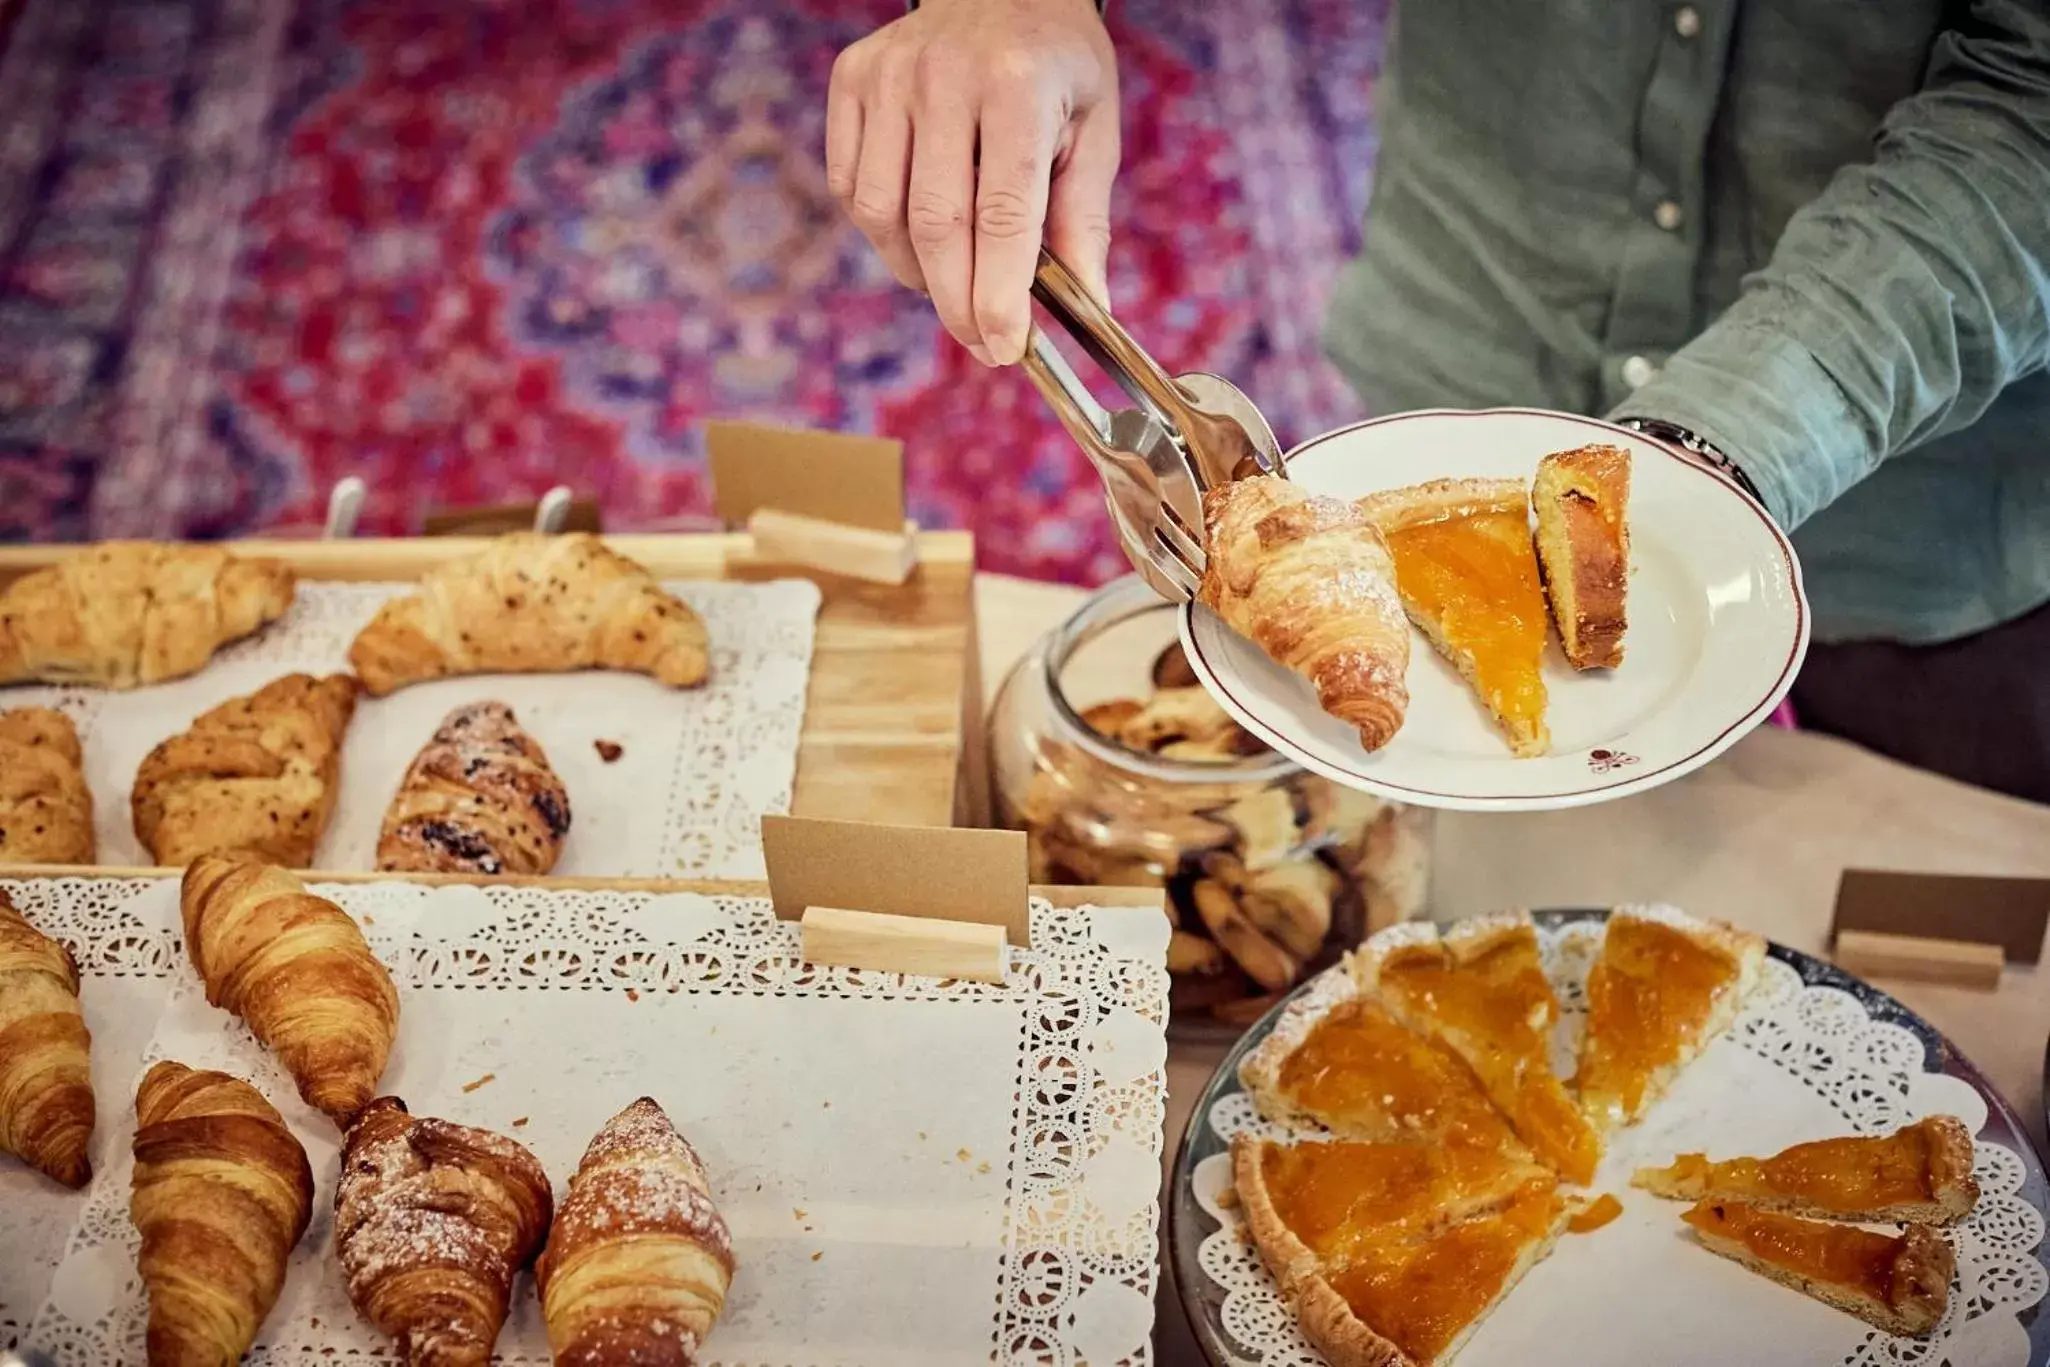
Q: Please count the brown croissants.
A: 11